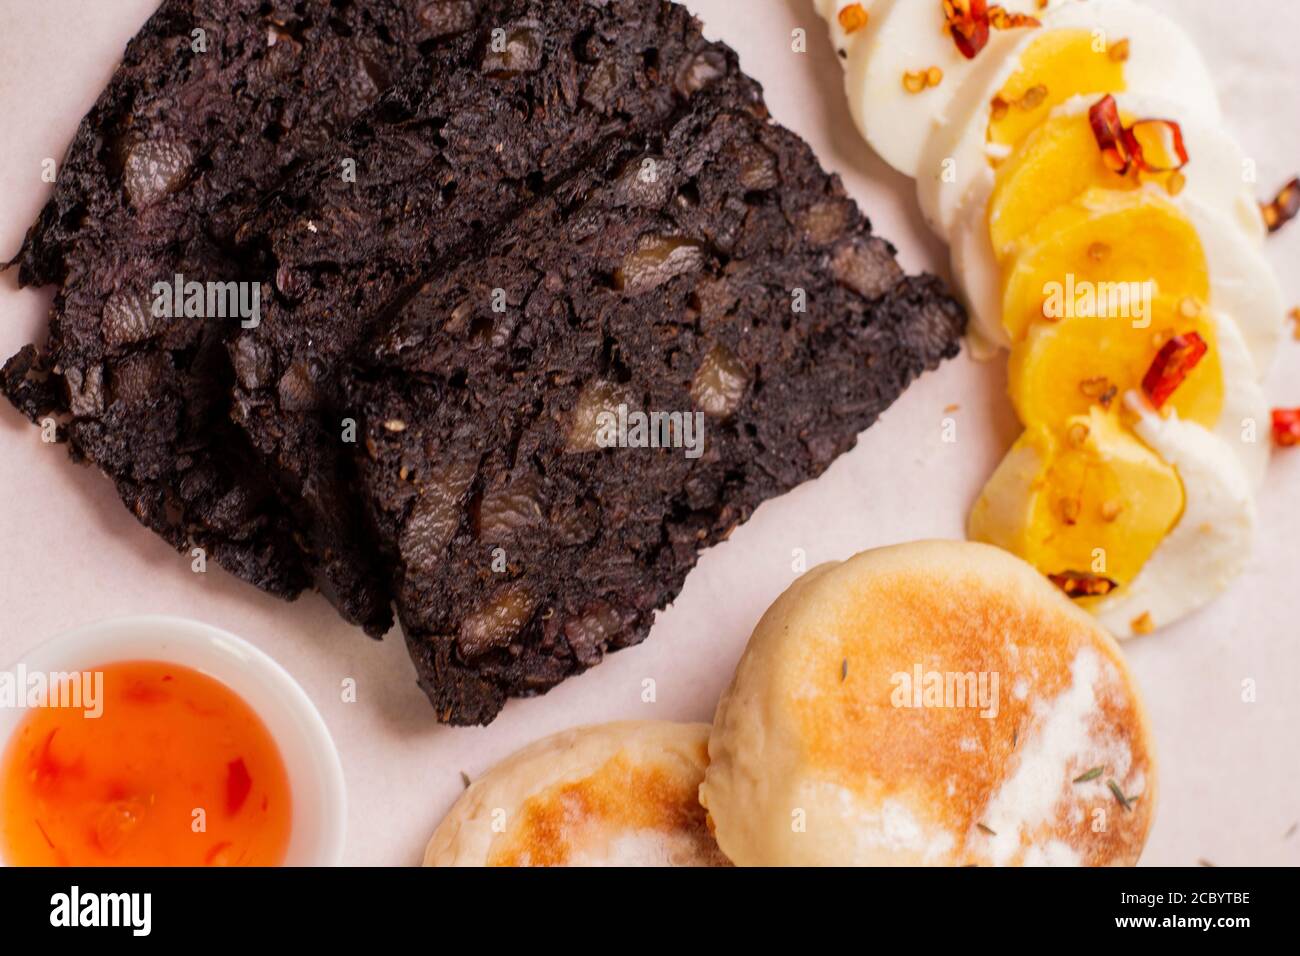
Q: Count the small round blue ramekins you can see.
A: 0